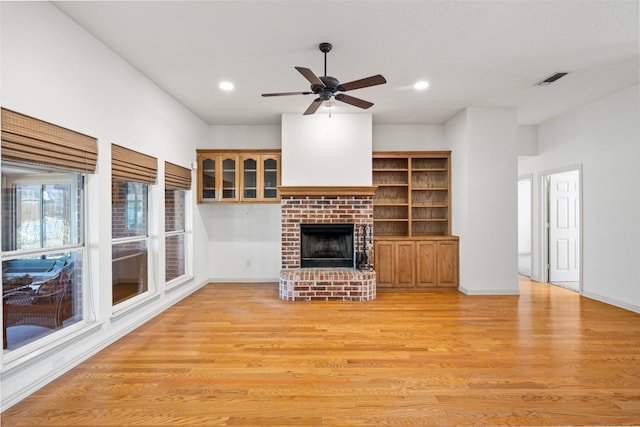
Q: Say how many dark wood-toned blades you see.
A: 5